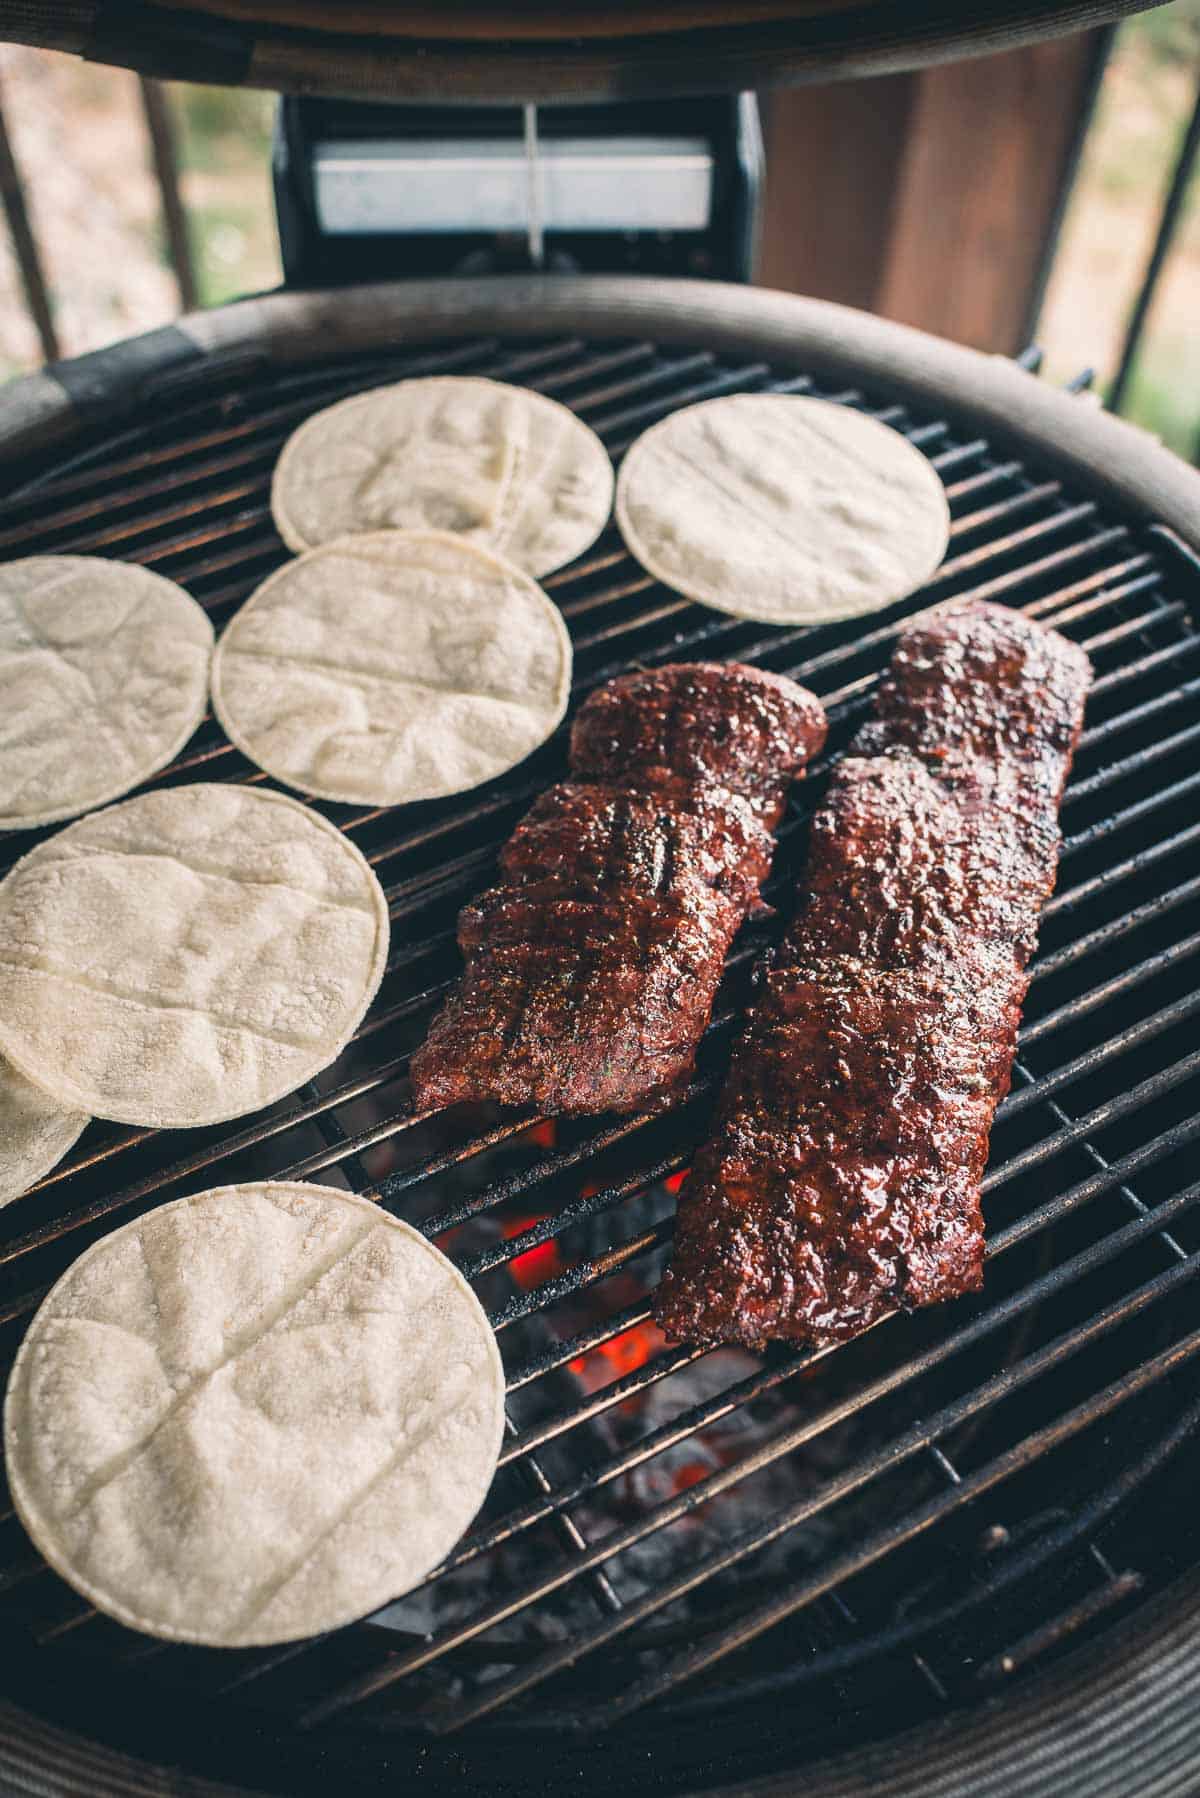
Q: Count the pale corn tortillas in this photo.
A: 7